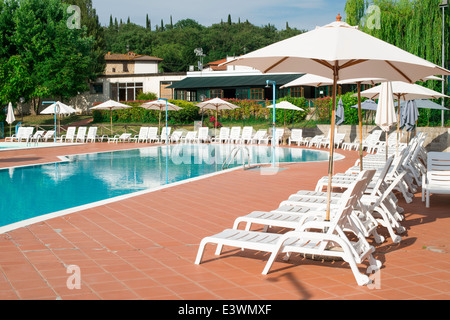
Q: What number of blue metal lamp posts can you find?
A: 3